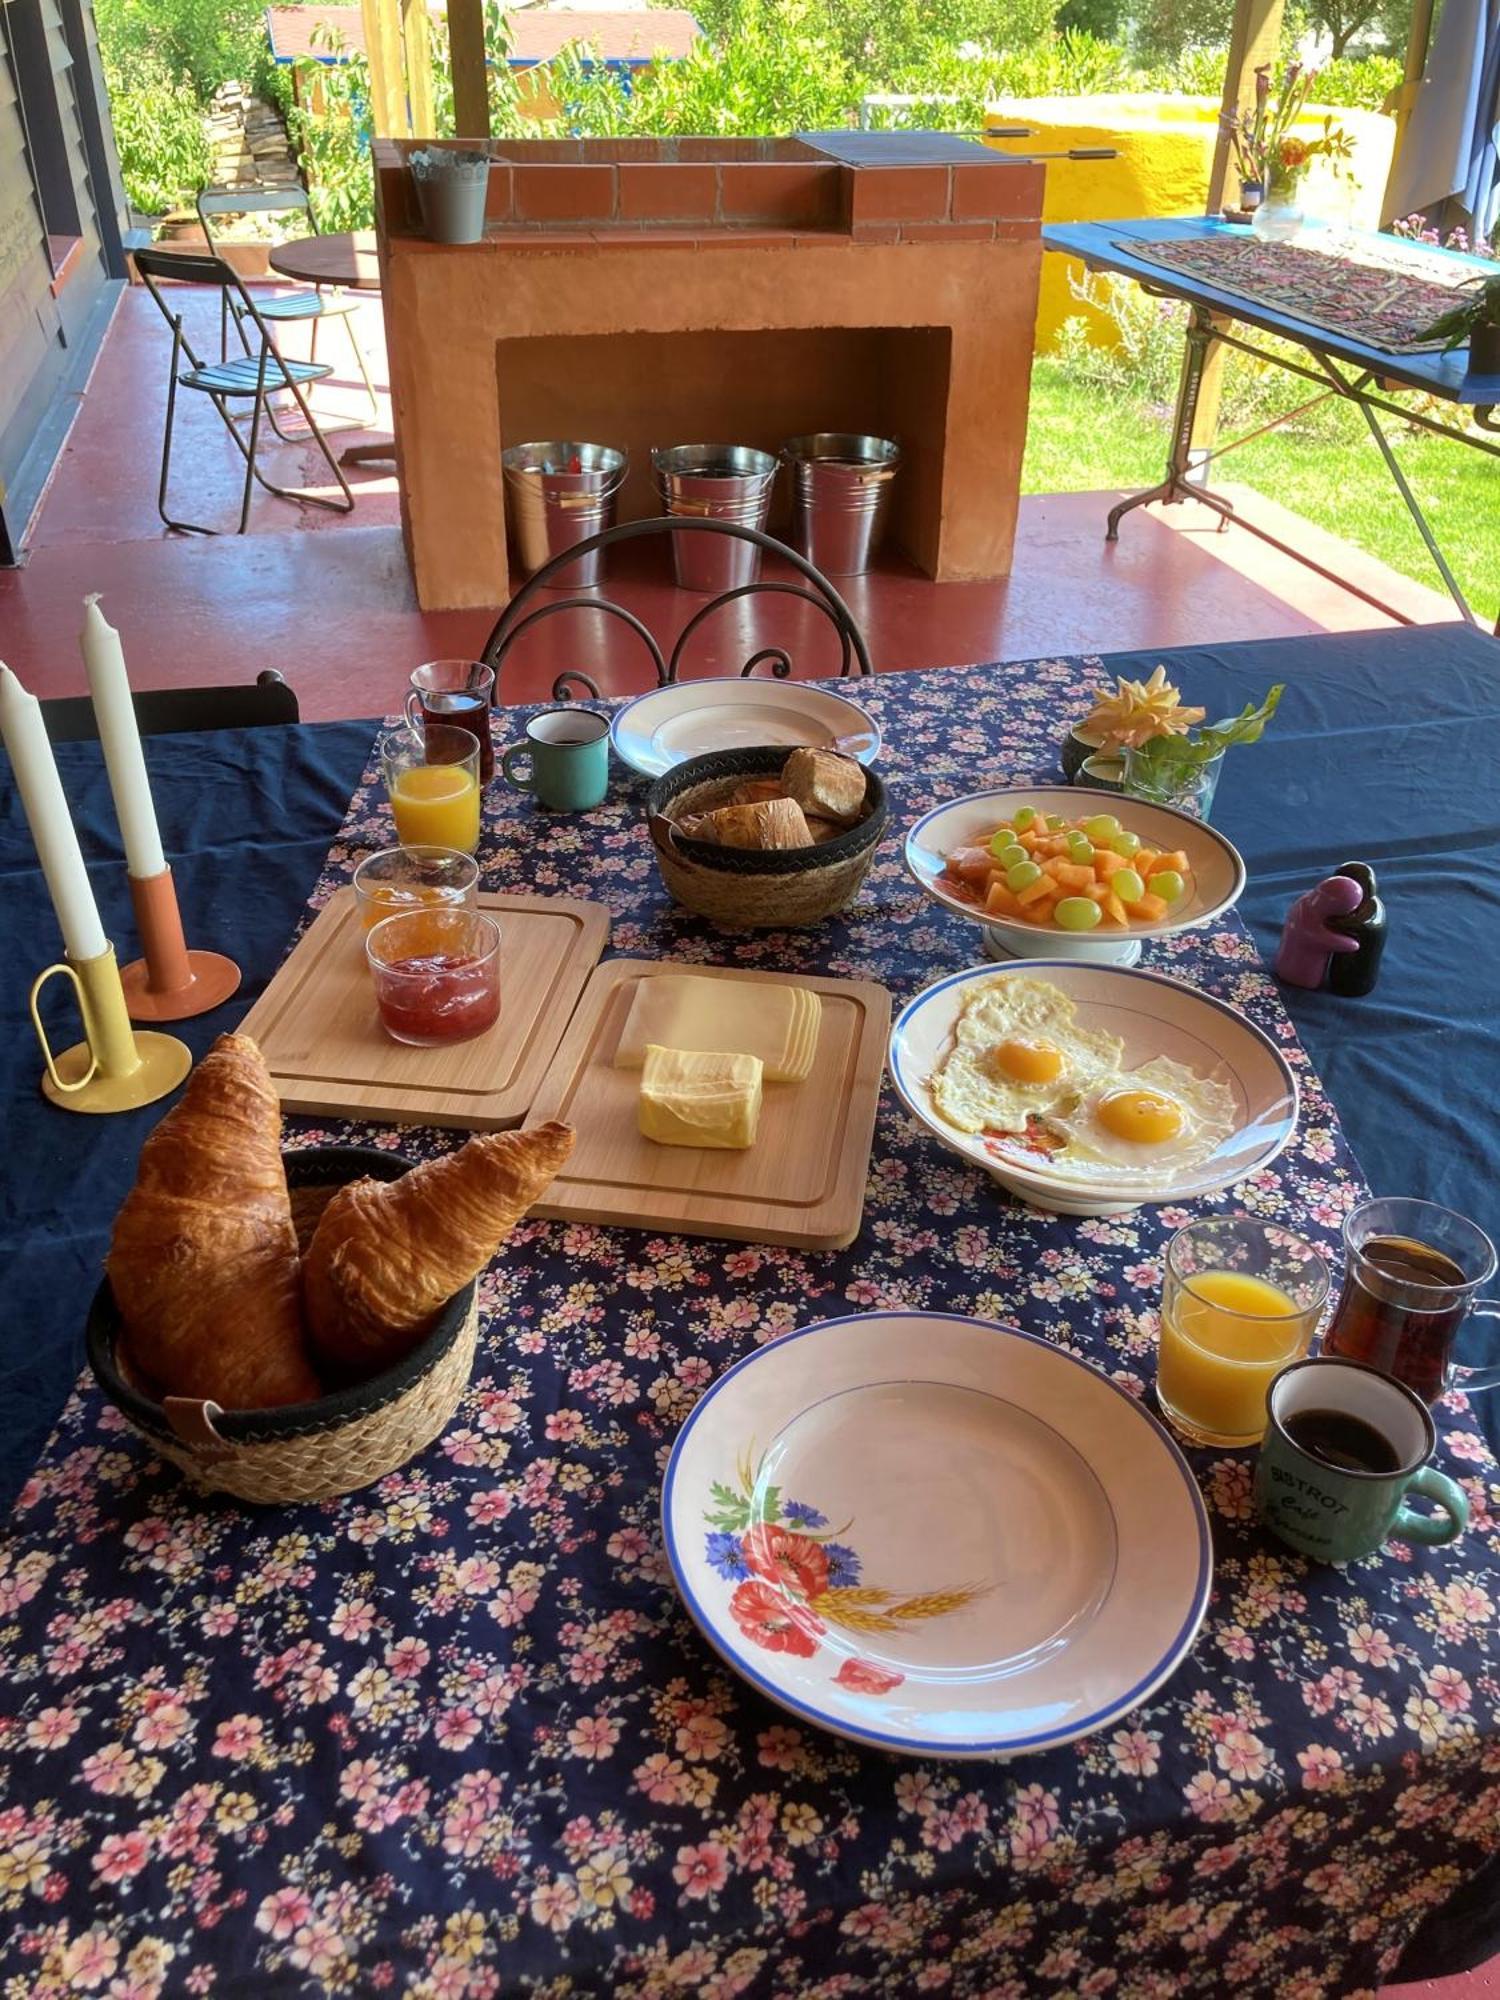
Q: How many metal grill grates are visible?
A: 1